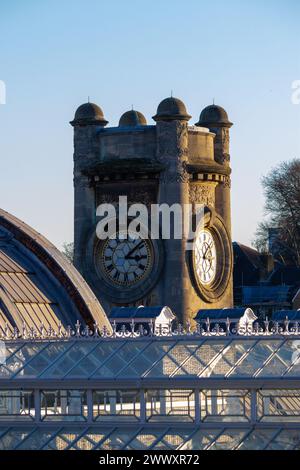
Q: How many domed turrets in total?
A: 4